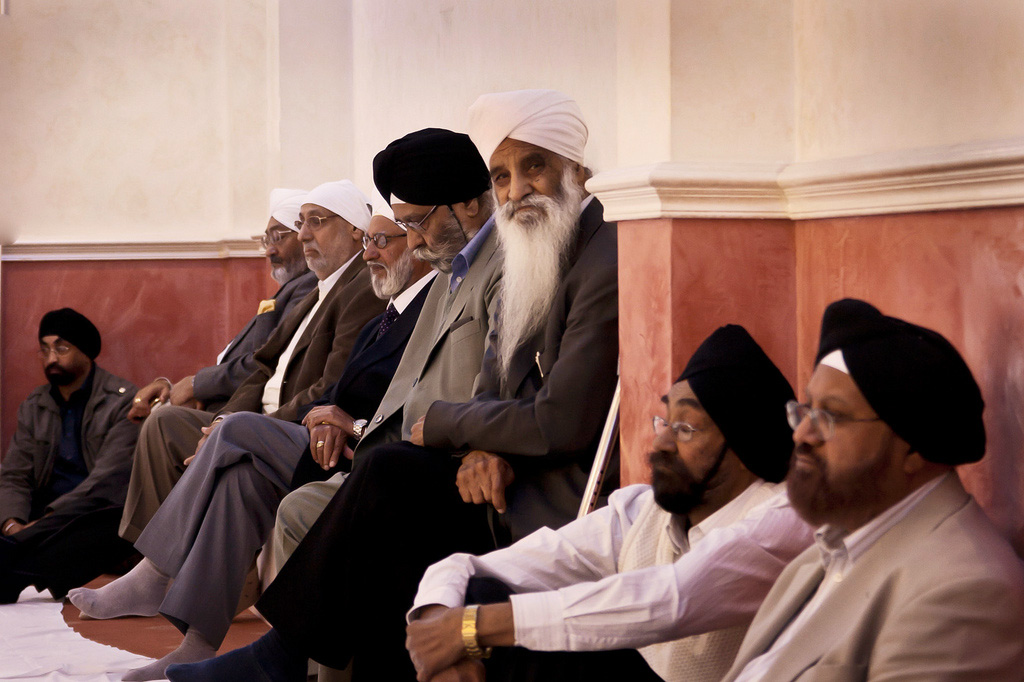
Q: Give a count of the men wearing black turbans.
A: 4